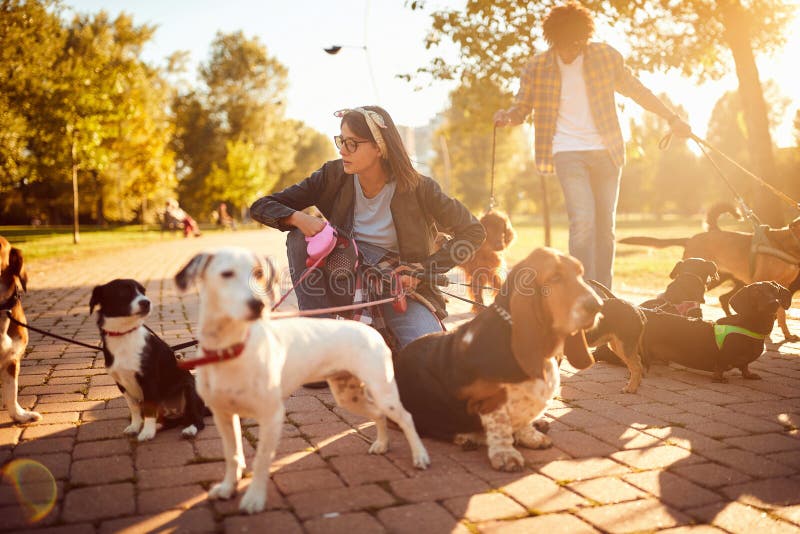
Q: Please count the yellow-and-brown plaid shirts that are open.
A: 1